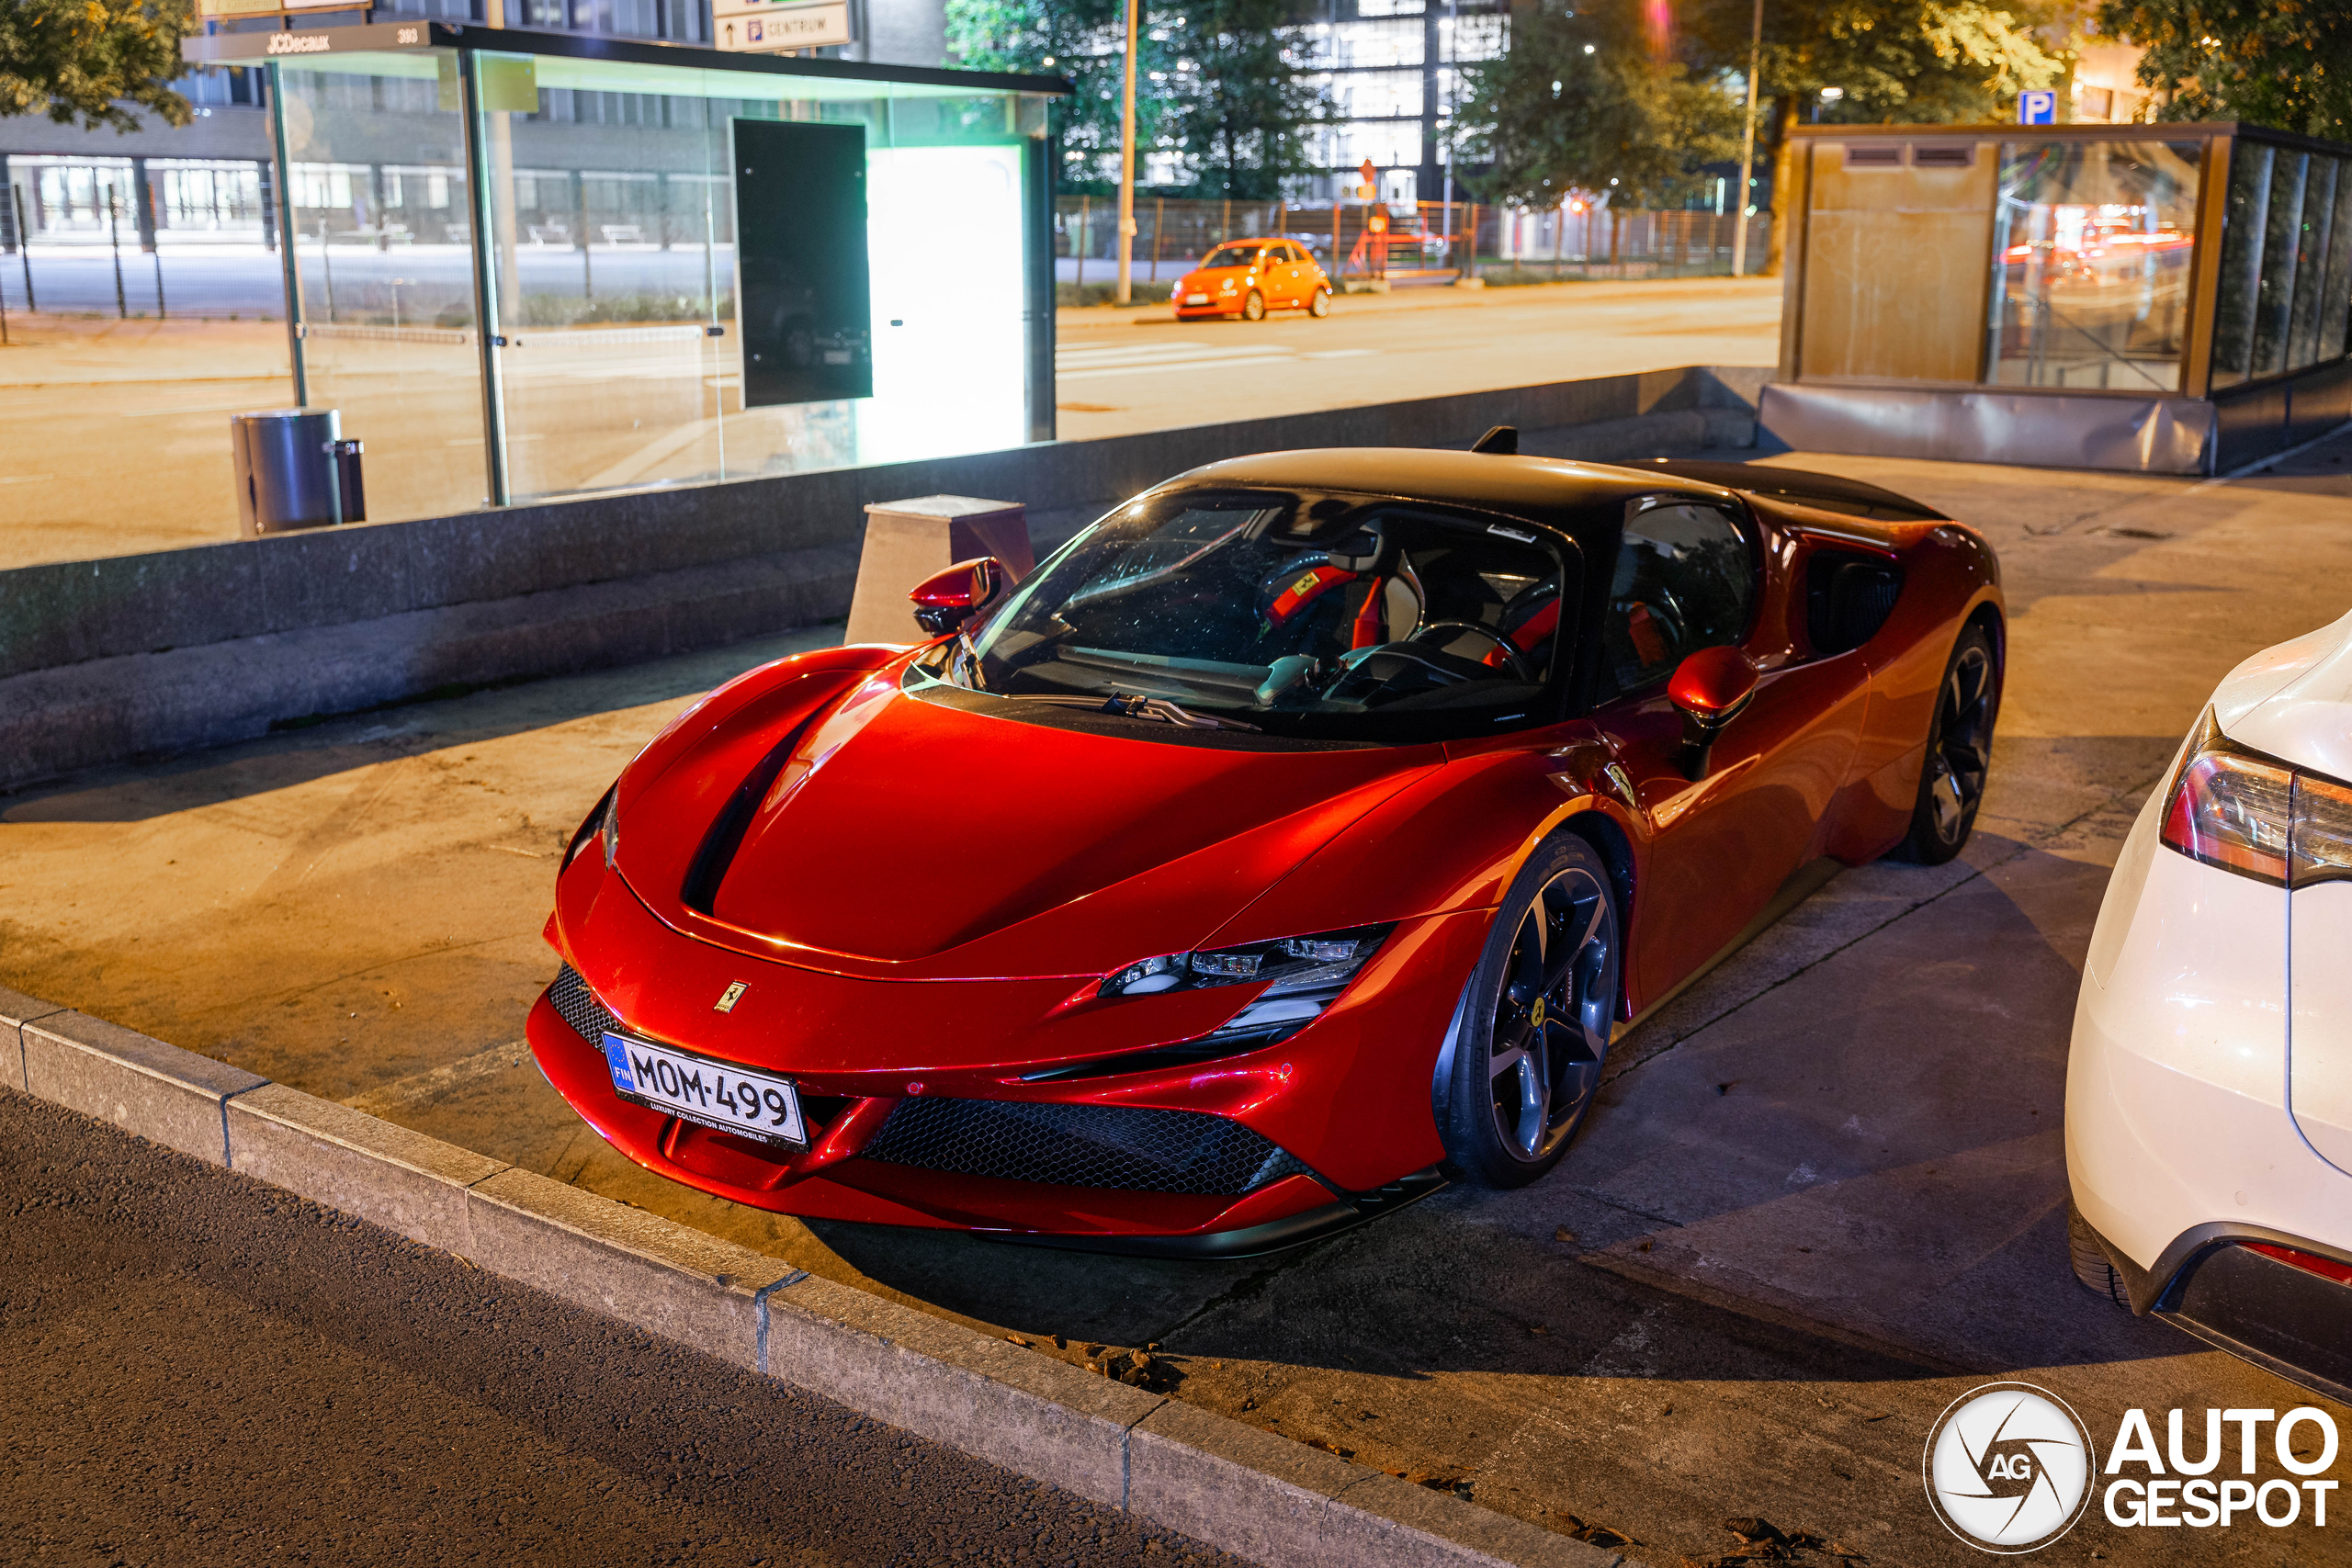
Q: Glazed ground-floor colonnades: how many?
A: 1